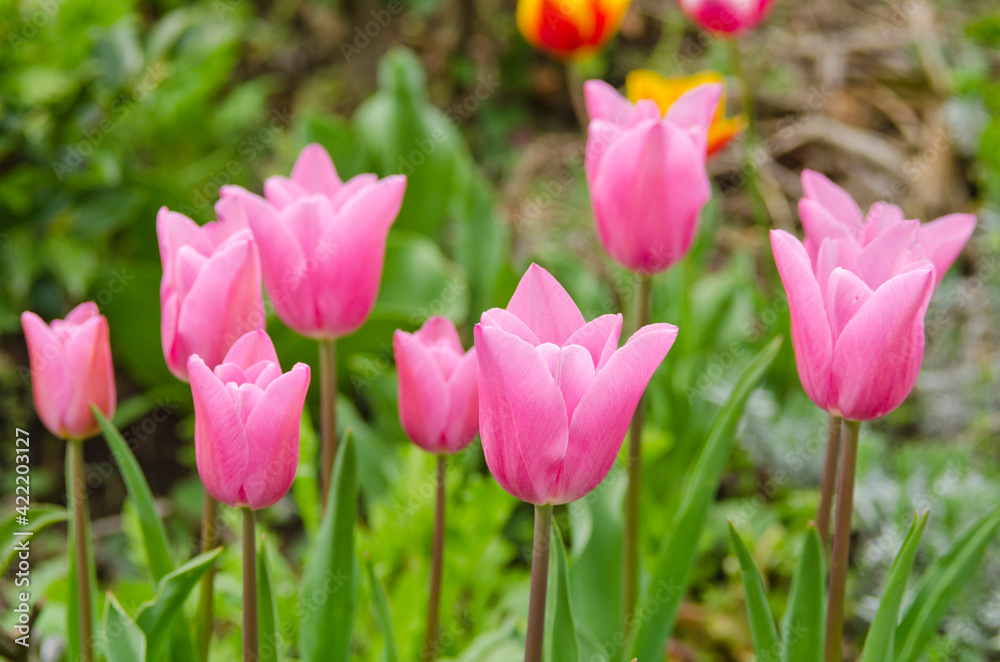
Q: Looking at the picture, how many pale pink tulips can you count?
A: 9